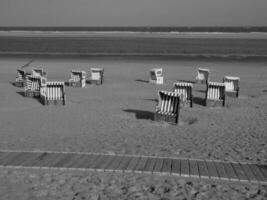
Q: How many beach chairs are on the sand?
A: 12